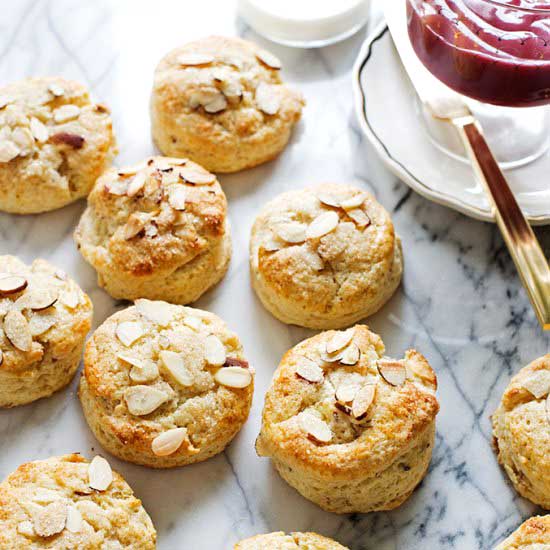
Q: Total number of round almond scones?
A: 11